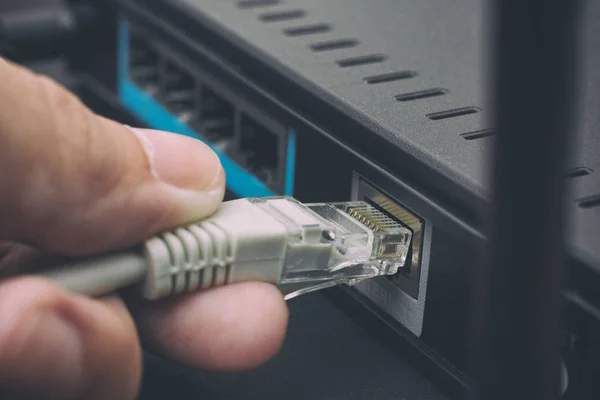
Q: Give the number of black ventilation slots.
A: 11